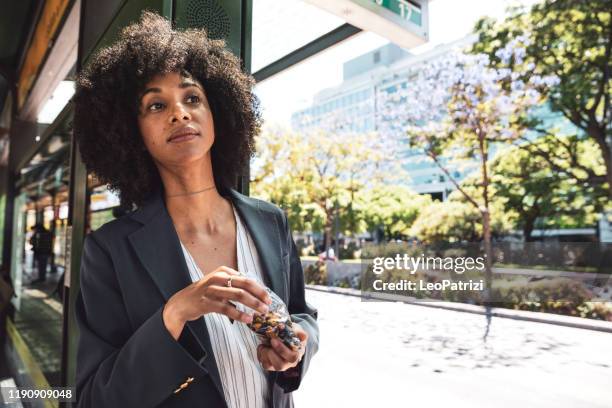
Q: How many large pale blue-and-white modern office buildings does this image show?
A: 1